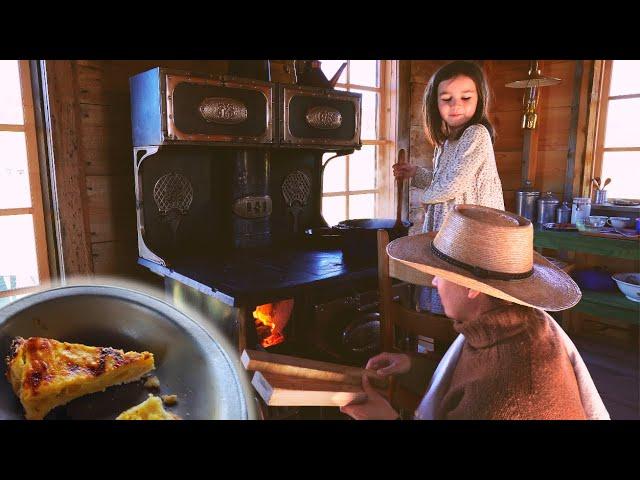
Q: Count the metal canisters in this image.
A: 3